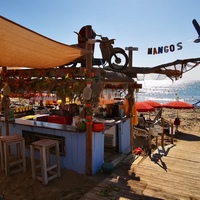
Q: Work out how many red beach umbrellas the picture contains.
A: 3